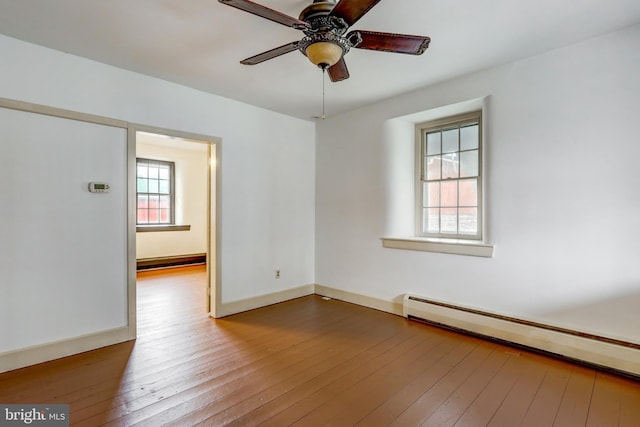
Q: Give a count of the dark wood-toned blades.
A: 5